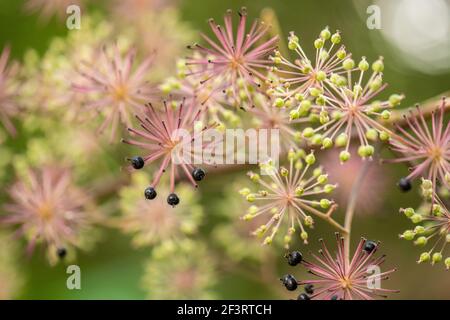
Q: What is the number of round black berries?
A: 11